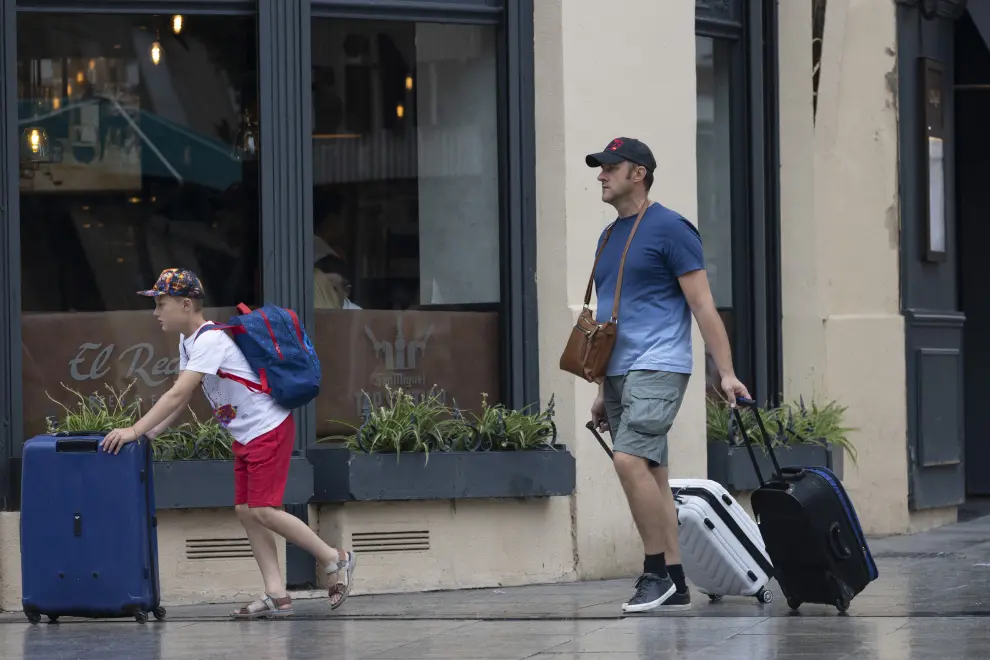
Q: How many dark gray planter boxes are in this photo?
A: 3